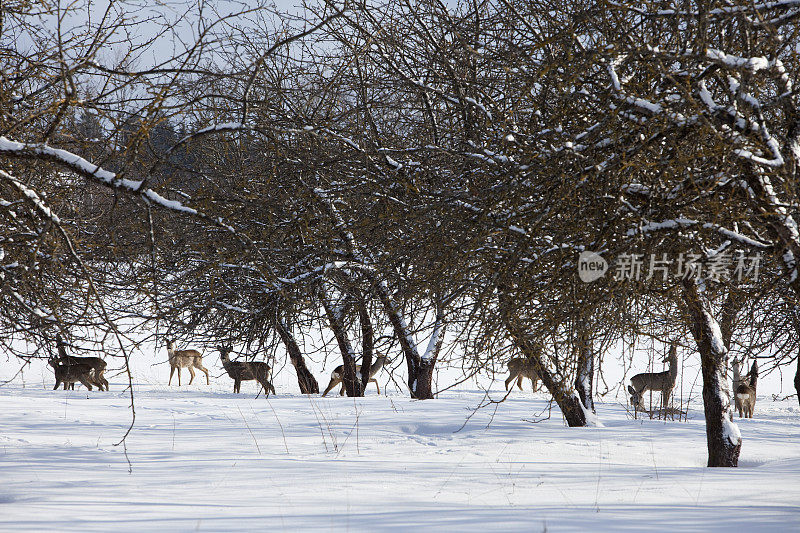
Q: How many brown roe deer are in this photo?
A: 10